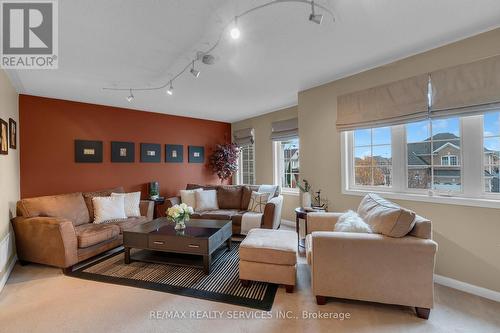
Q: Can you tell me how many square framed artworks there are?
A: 5